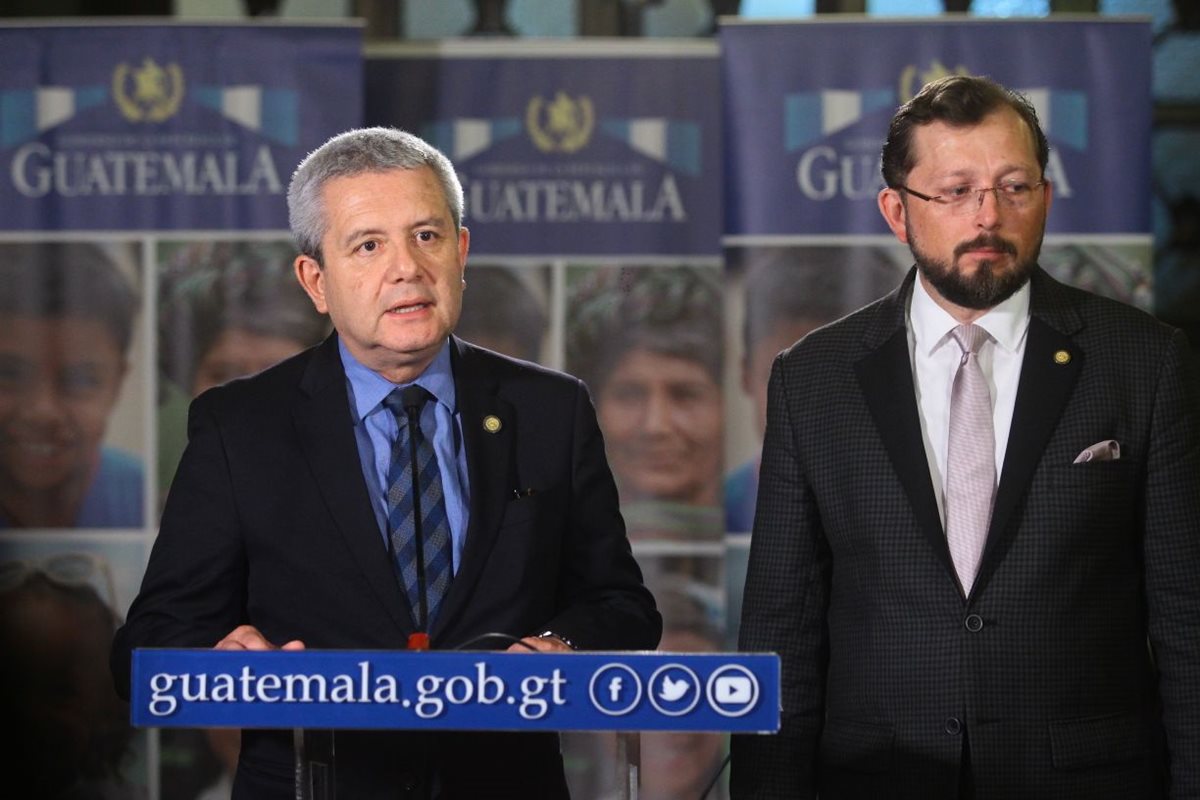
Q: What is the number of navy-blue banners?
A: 3